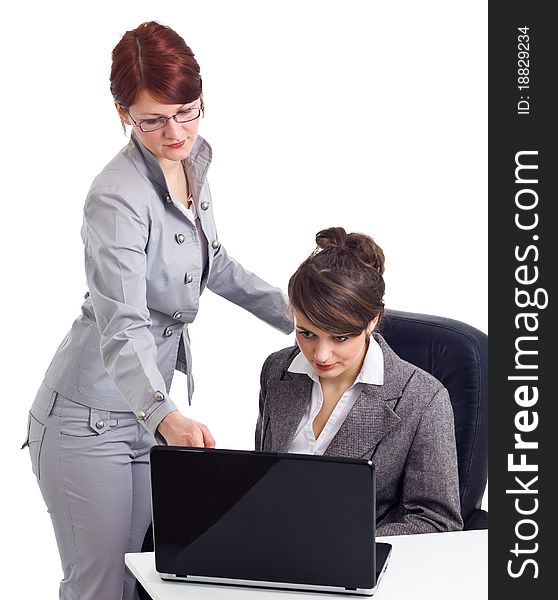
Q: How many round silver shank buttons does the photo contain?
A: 10